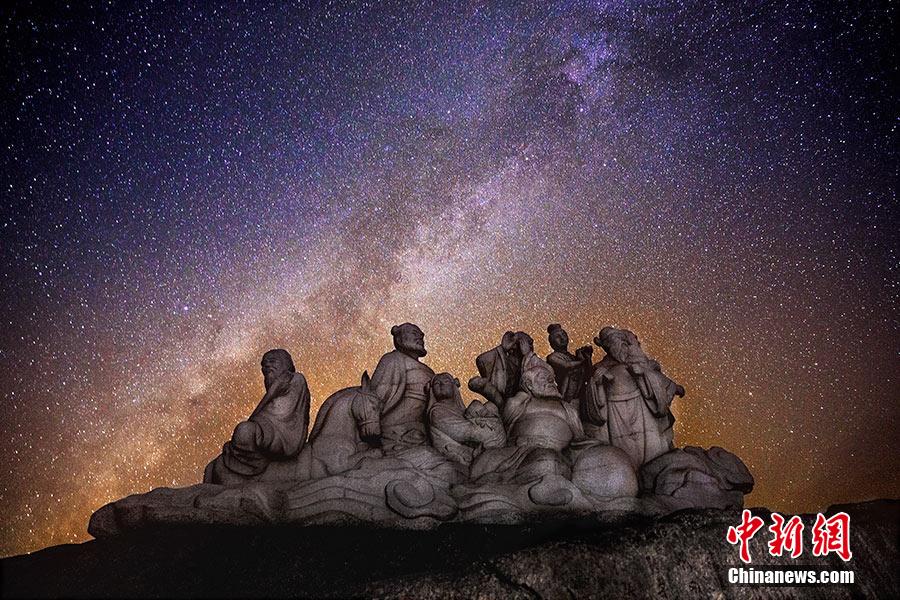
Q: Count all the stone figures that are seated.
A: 3